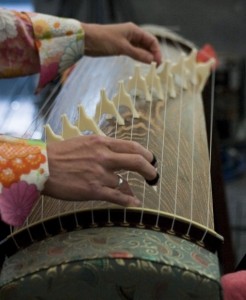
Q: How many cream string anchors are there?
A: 11